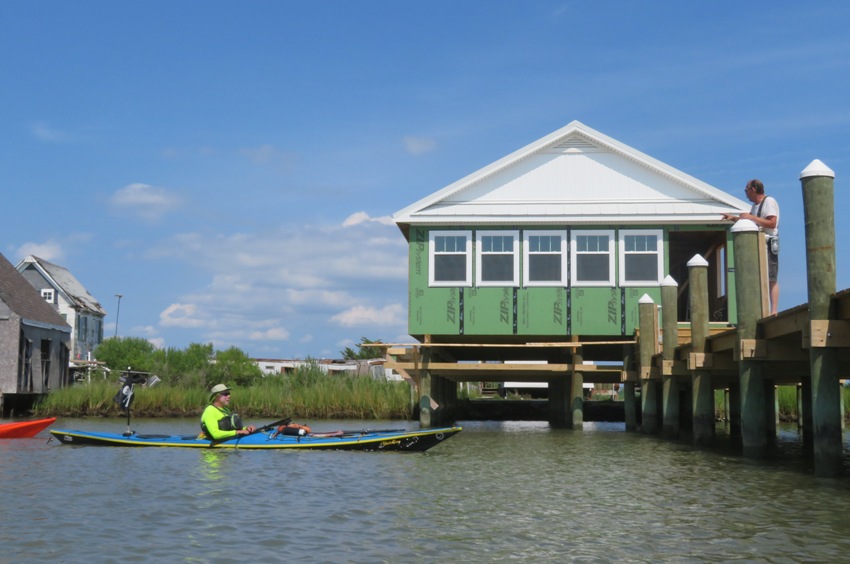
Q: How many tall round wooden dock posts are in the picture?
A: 5